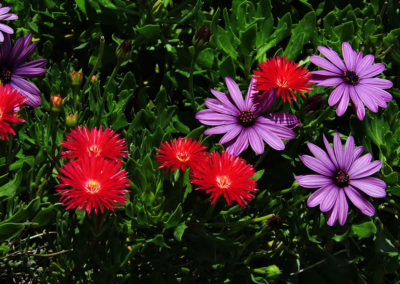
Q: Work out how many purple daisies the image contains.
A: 5